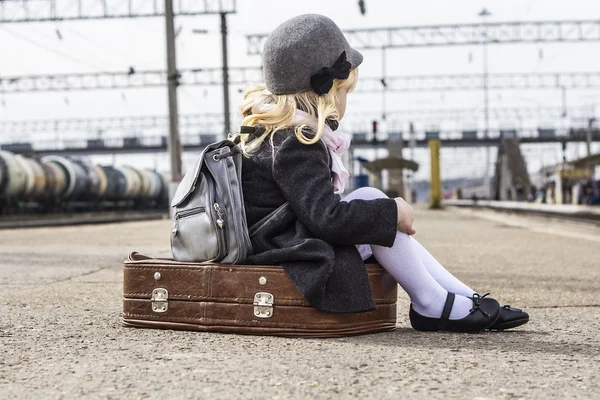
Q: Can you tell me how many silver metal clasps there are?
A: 2